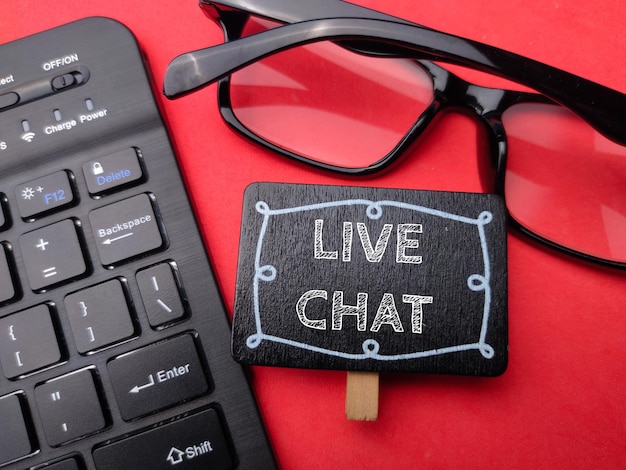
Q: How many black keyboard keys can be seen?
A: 14